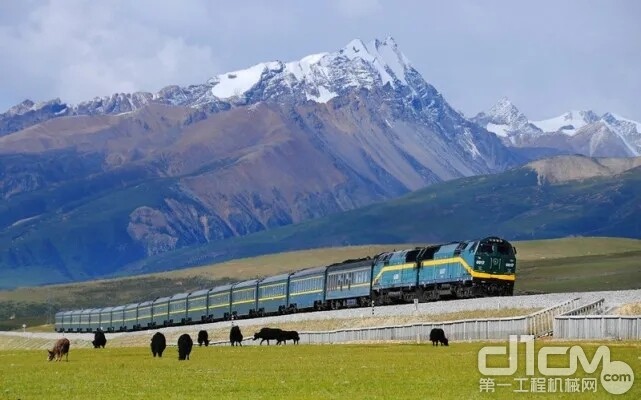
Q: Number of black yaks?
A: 8